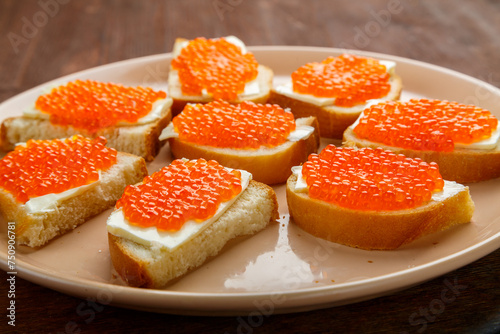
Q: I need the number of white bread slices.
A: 8